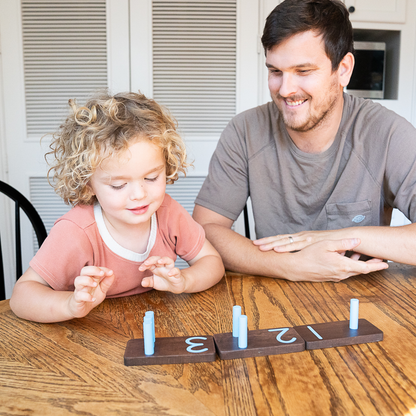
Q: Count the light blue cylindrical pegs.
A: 6